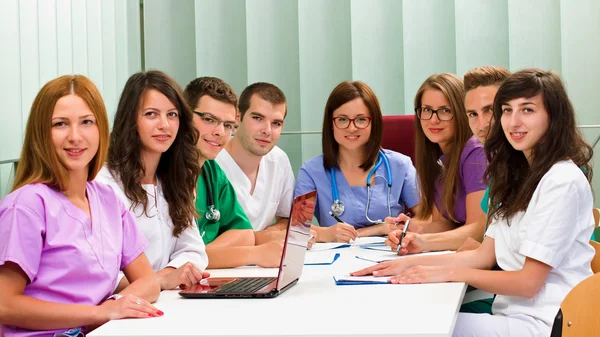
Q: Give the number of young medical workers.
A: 8